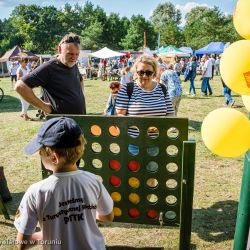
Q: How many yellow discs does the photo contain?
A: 4